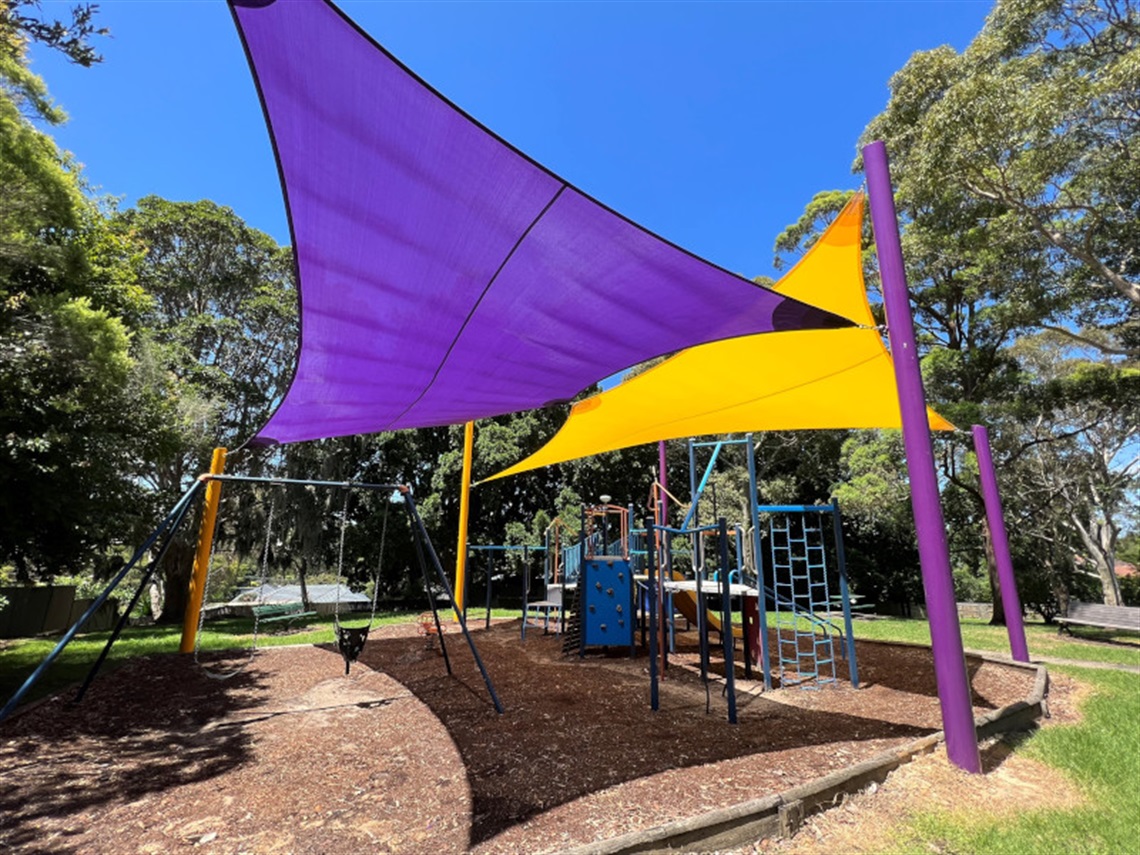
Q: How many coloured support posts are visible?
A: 5